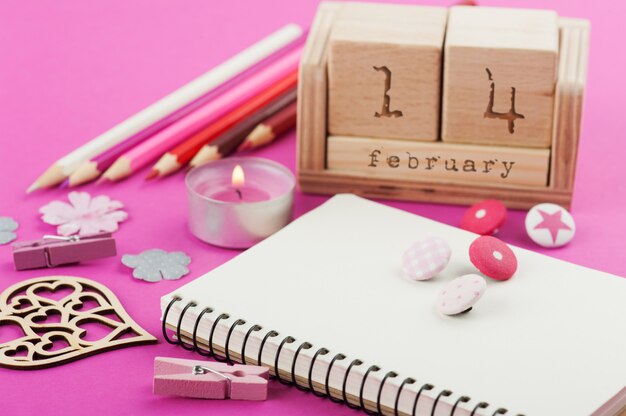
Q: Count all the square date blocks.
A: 2